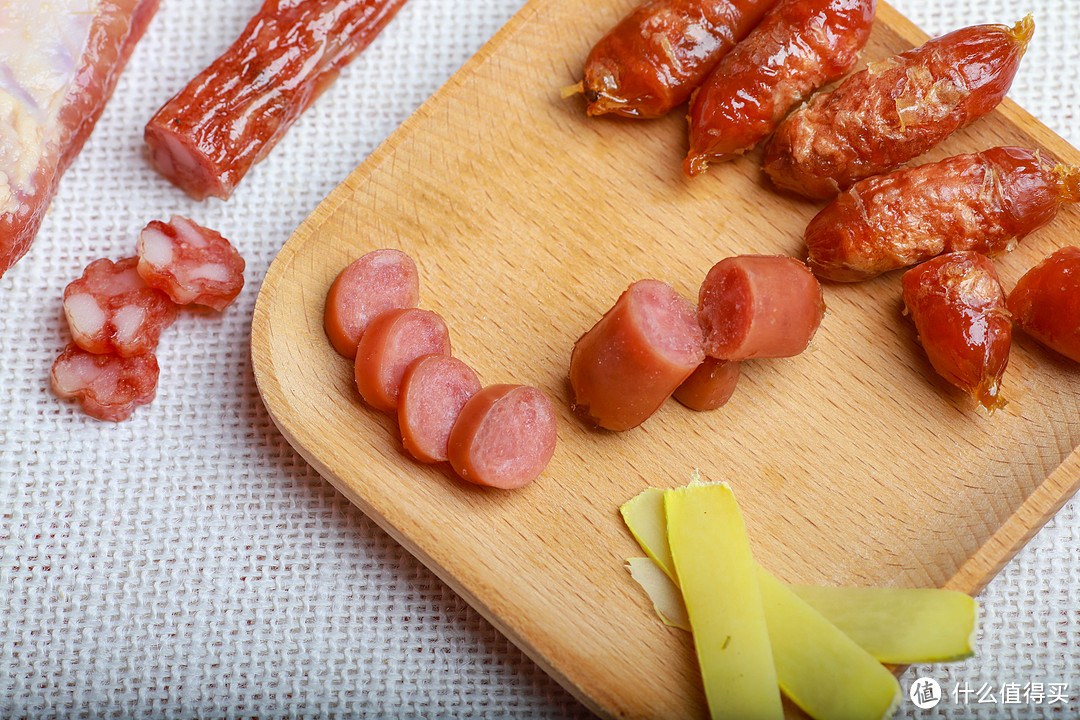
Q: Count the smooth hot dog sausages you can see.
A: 7